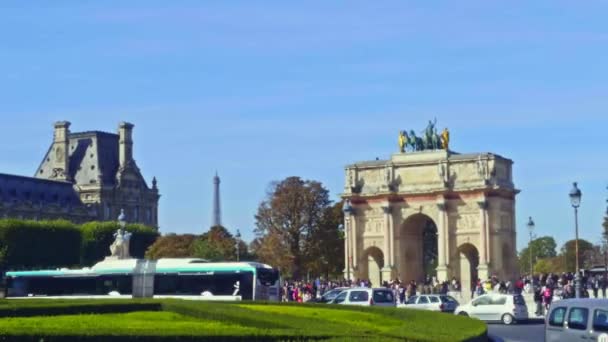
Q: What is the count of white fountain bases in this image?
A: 1